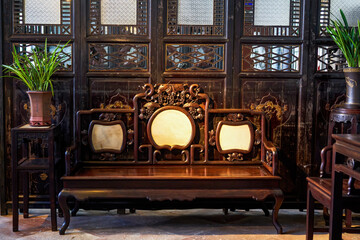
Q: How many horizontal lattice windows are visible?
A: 5